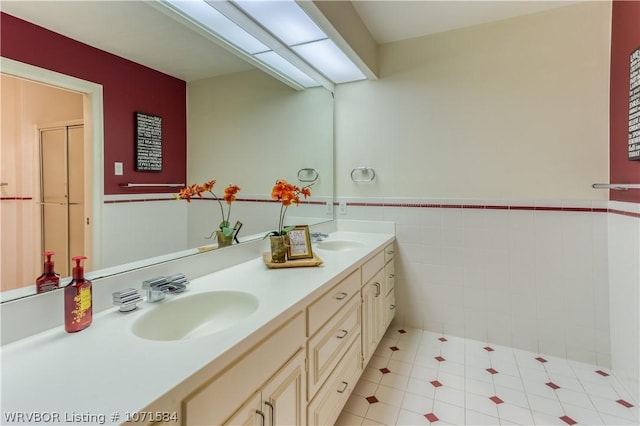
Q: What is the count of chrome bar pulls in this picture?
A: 10